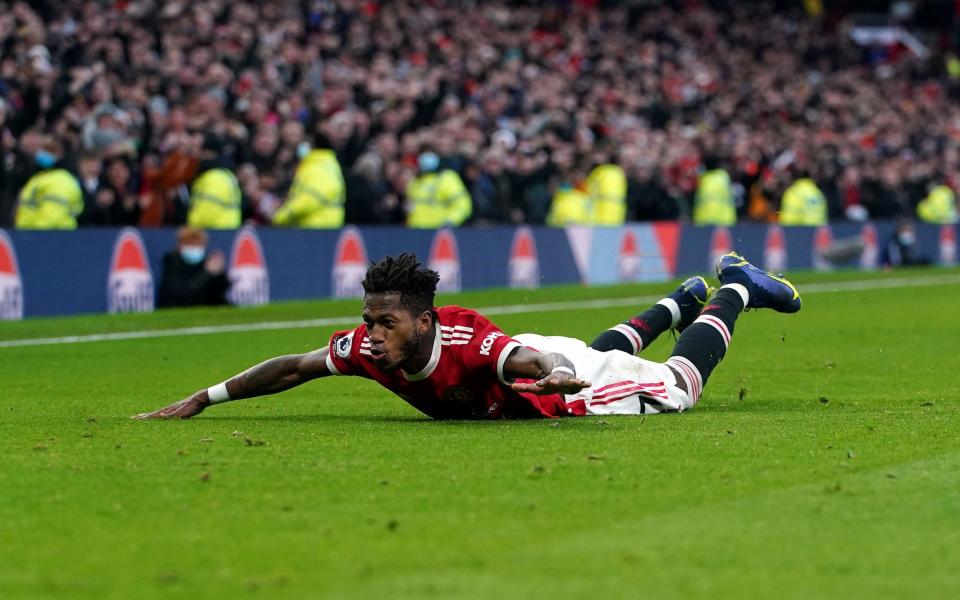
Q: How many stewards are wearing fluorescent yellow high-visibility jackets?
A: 9